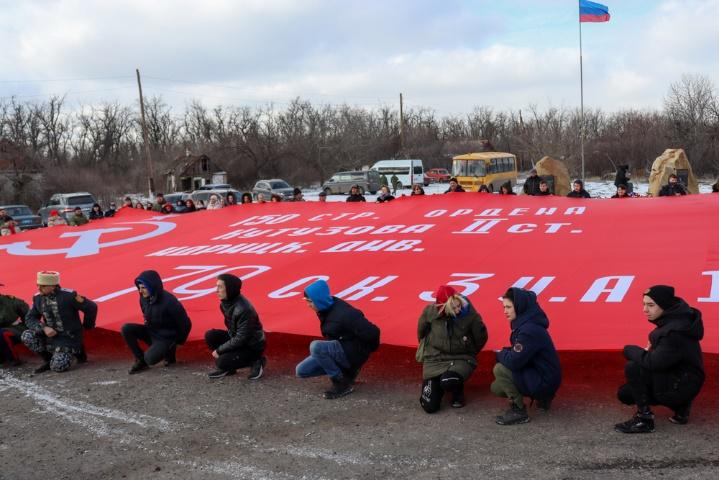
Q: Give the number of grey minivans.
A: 1